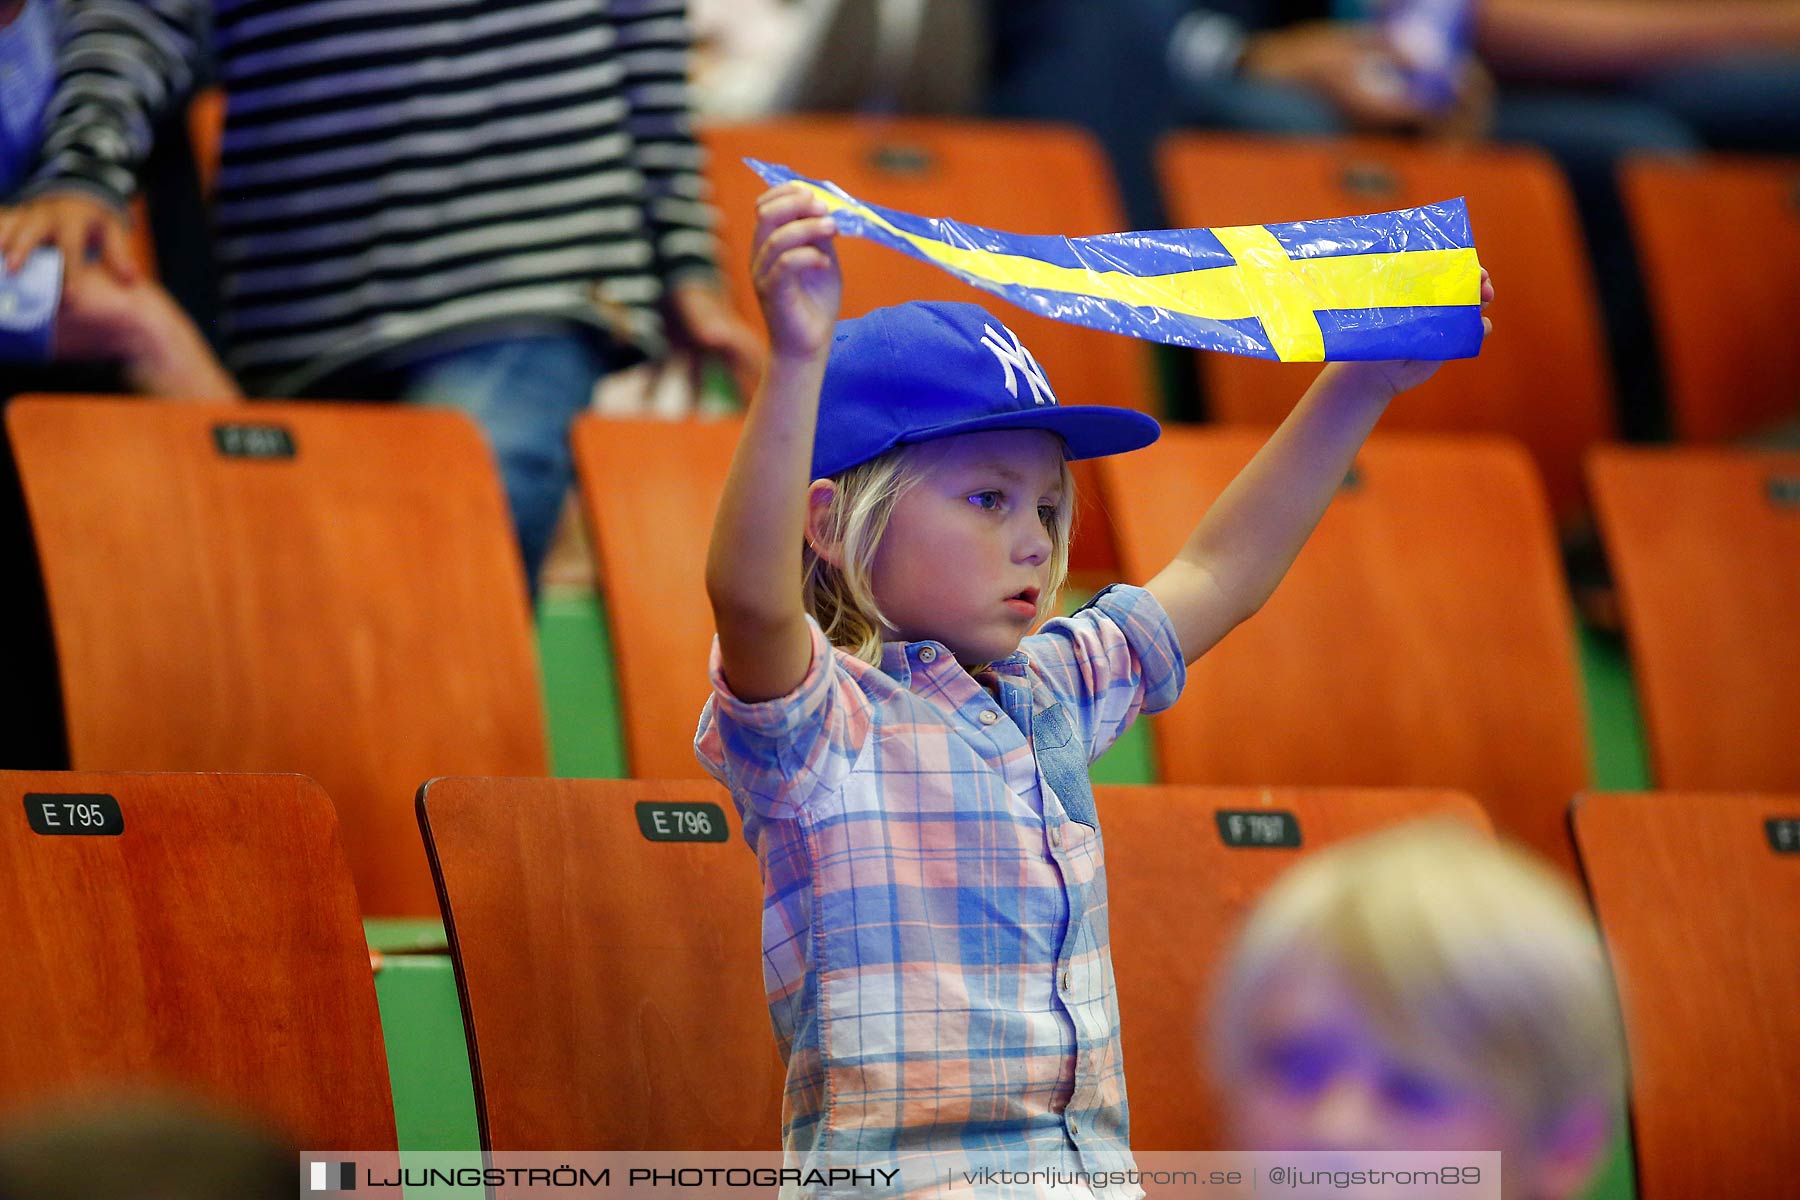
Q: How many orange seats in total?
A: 11